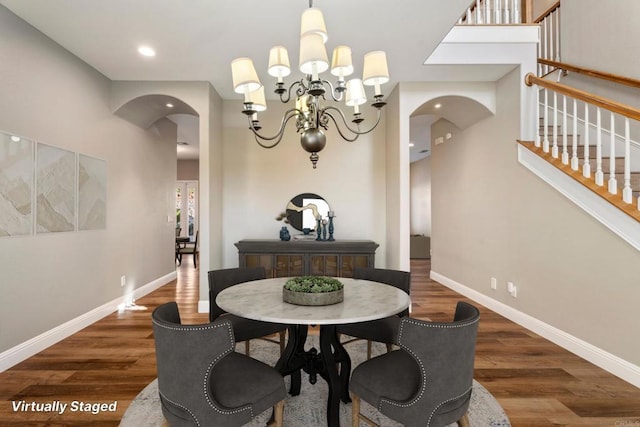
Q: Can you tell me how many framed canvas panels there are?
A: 3